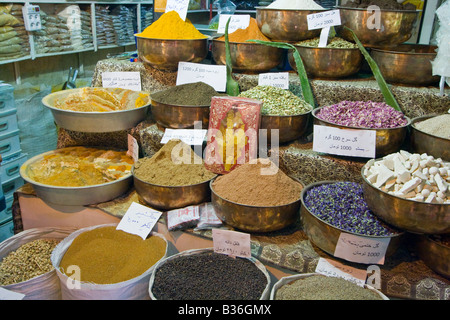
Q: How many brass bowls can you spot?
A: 15